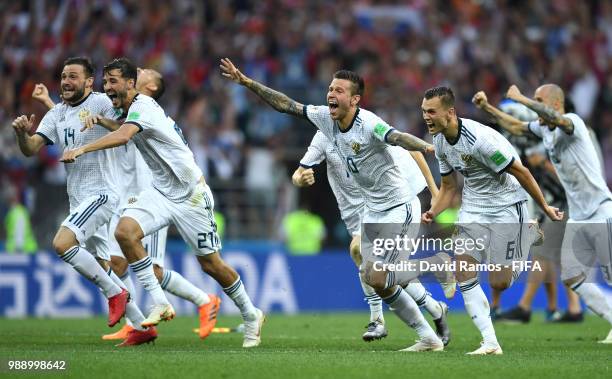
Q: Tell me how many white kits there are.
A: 7